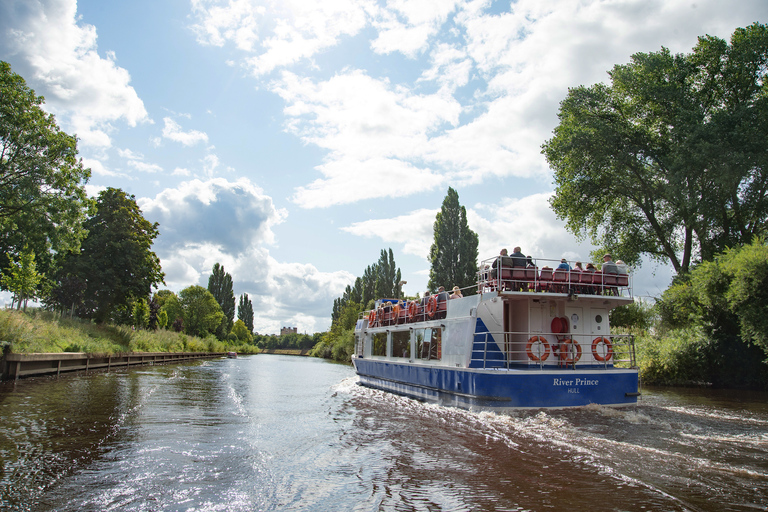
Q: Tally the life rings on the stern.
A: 3